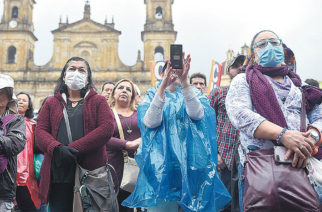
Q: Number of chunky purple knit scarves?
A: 1